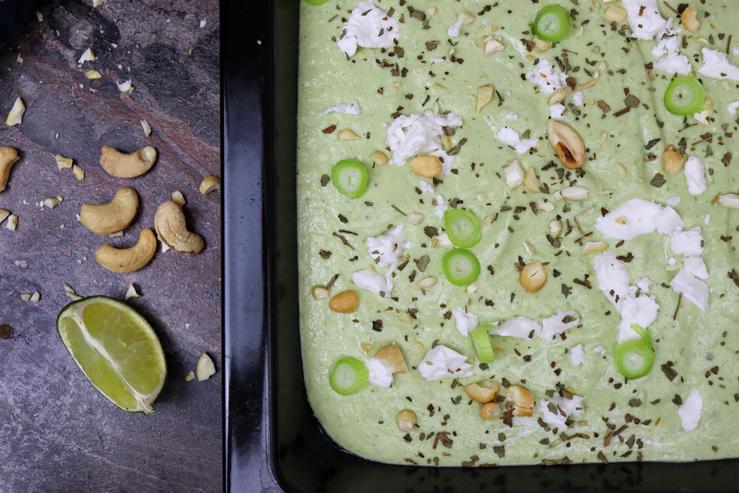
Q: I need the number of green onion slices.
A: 9